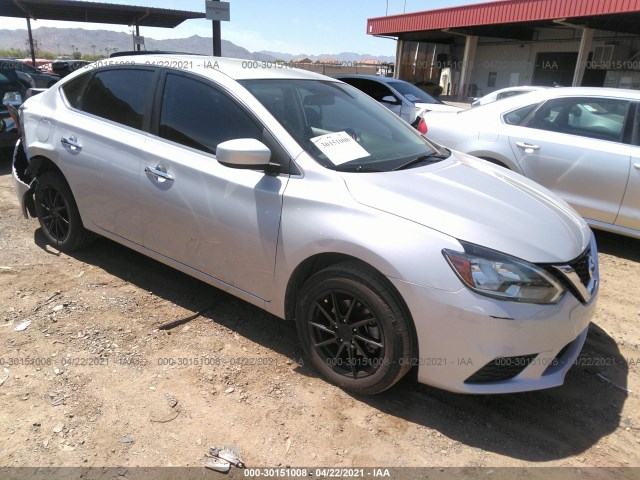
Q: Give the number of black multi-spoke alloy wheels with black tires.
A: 2